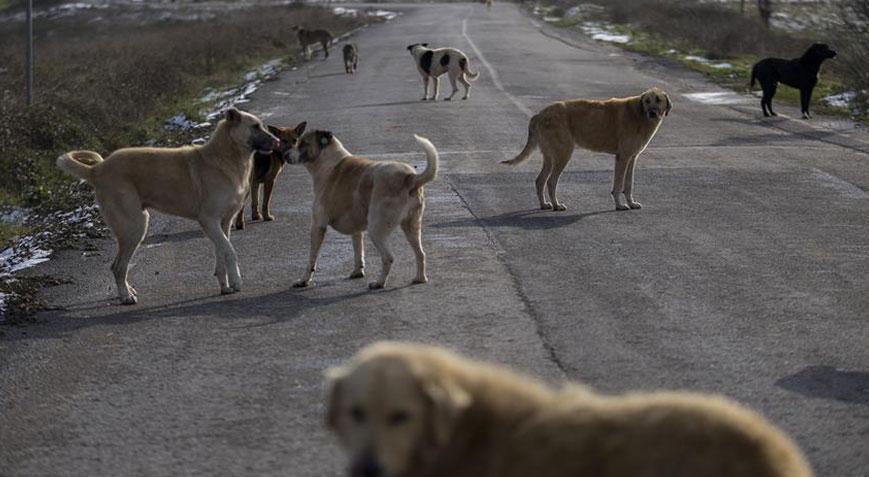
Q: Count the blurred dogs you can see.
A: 1